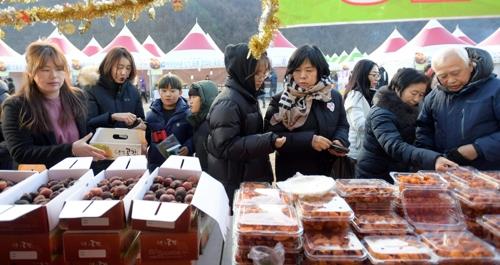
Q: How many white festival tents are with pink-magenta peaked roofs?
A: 11